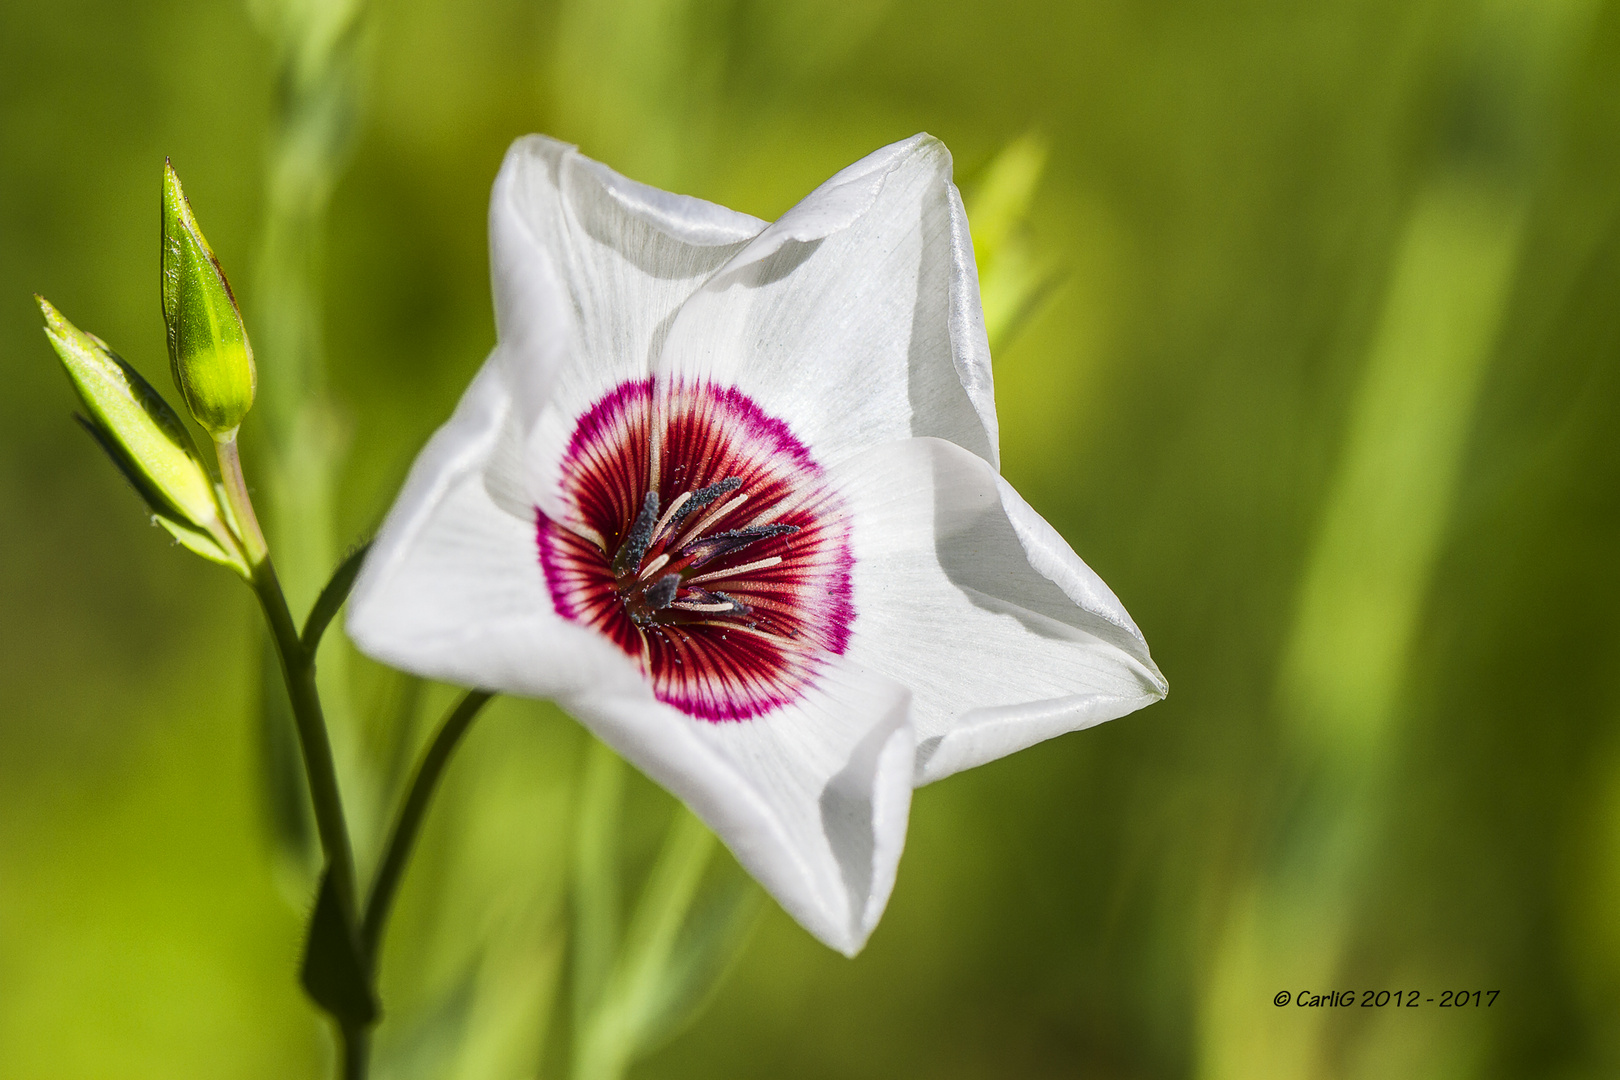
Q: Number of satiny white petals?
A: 5